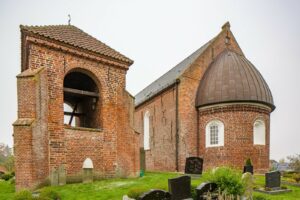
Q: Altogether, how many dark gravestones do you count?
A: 6